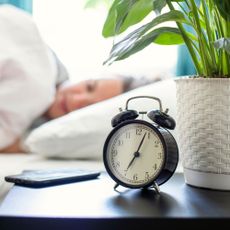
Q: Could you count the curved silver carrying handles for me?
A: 1